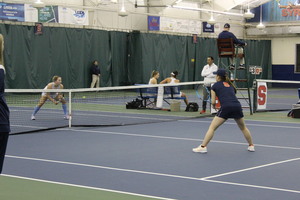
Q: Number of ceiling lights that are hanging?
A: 5